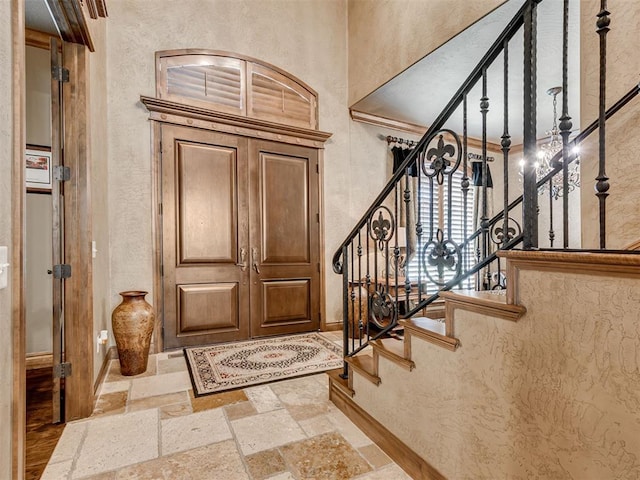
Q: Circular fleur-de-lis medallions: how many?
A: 5